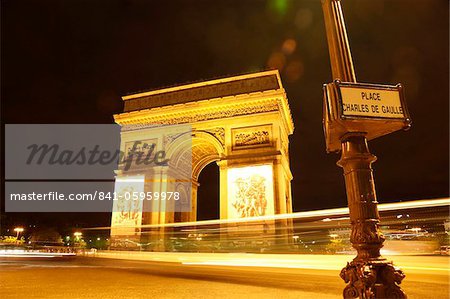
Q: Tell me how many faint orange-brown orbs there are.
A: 3